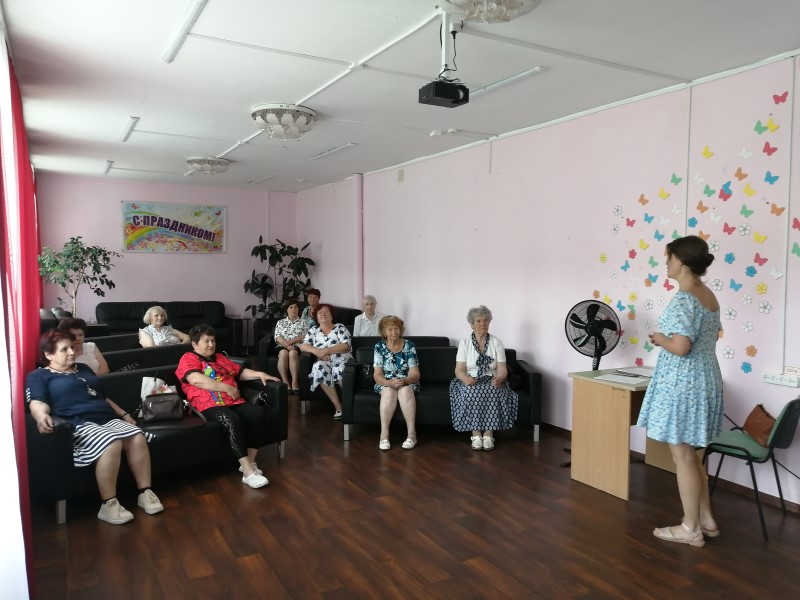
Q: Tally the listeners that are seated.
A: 10